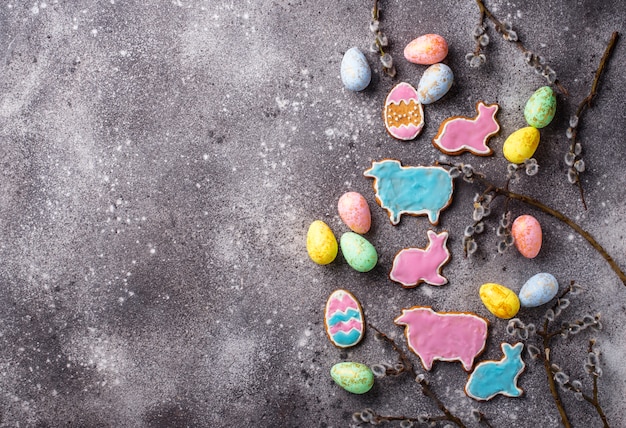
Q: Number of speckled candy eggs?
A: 12